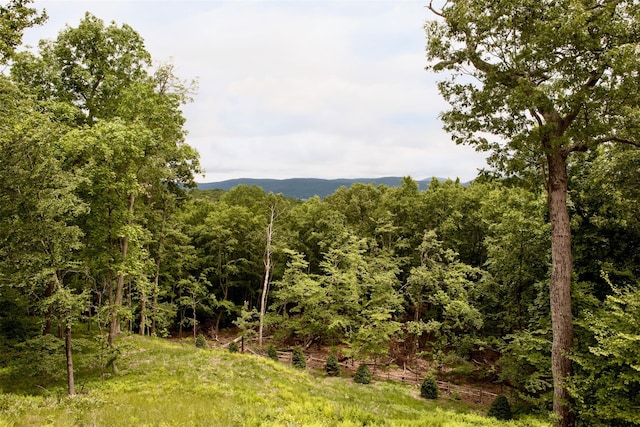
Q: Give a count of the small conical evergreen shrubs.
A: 8